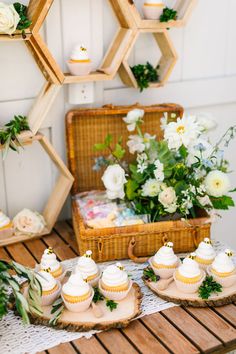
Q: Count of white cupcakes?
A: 12